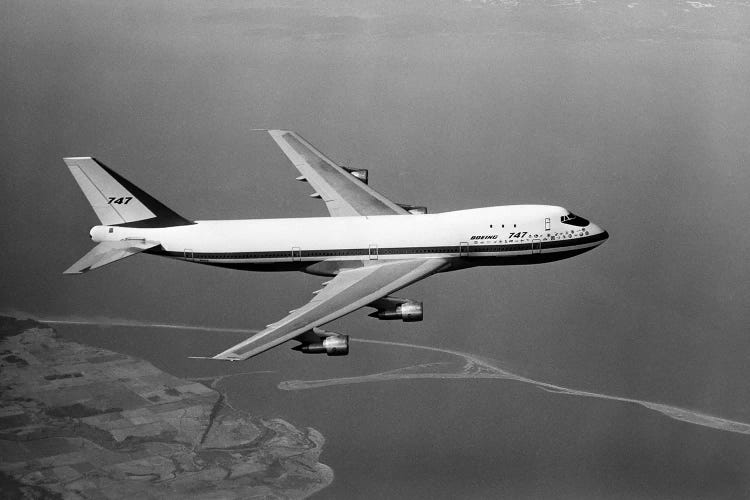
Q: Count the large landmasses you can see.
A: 1